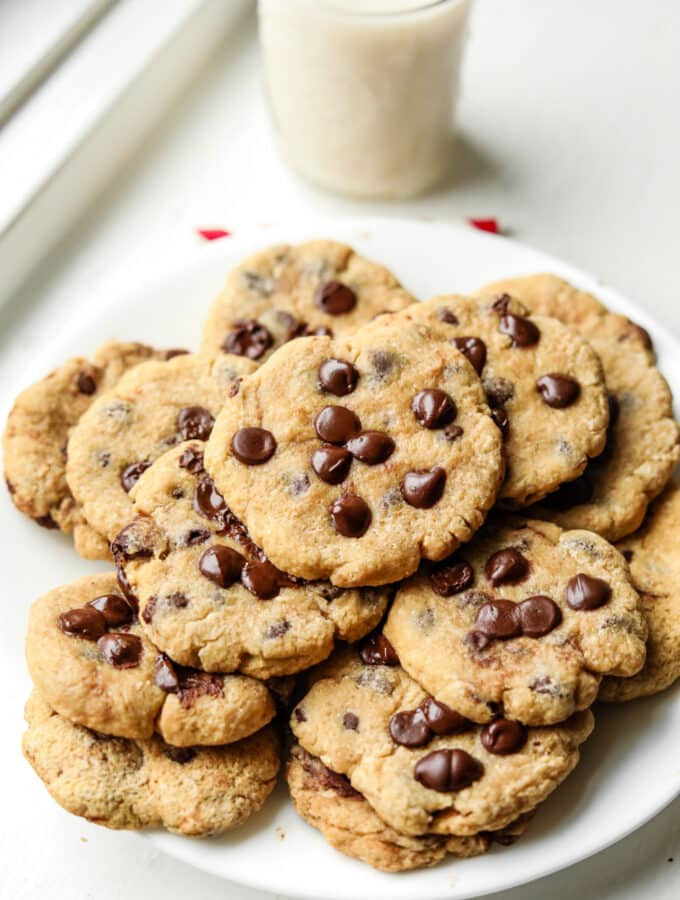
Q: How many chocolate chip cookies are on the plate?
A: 13